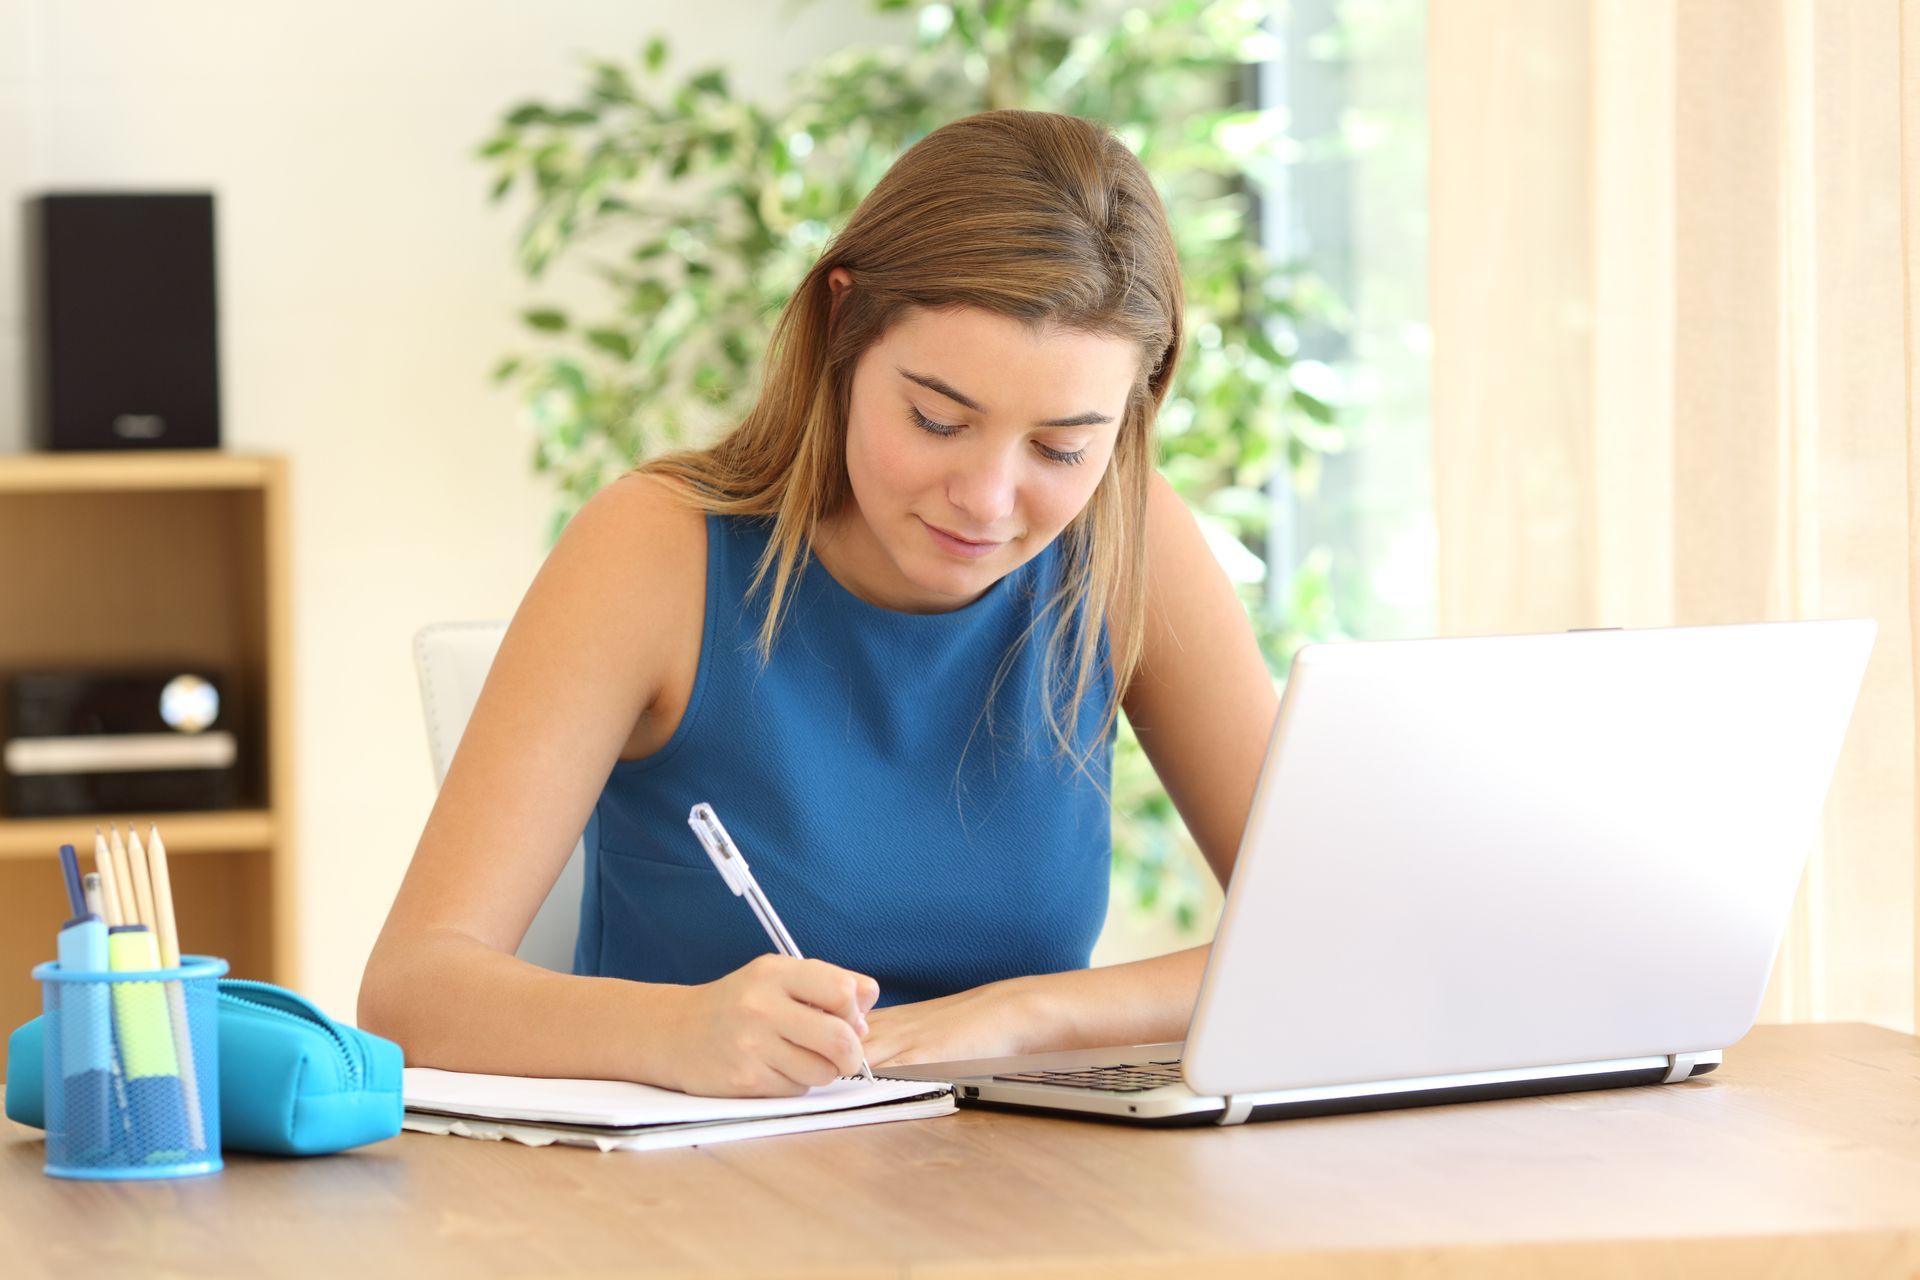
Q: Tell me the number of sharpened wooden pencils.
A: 4